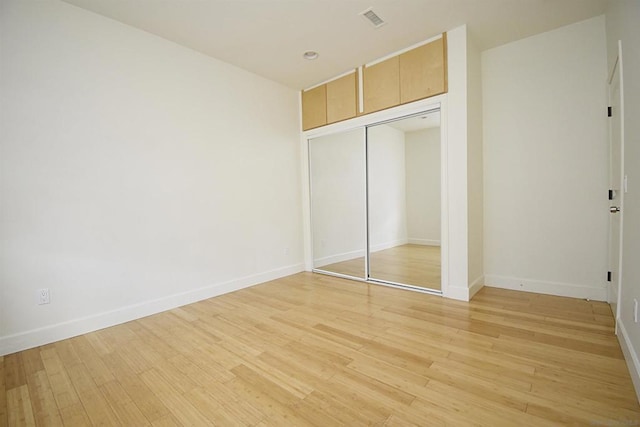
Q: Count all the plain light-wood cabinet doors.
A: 4